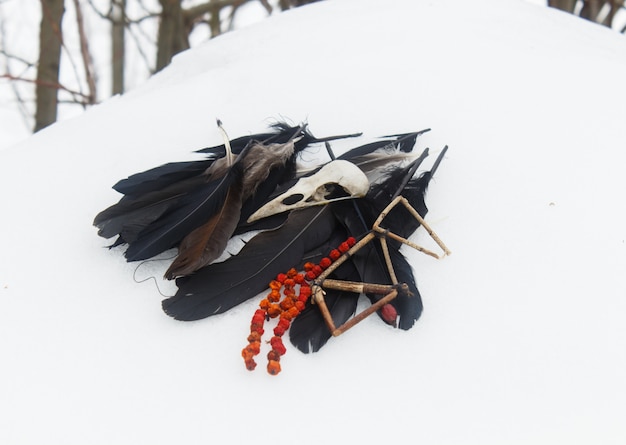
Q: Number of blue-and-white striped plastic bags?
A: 0